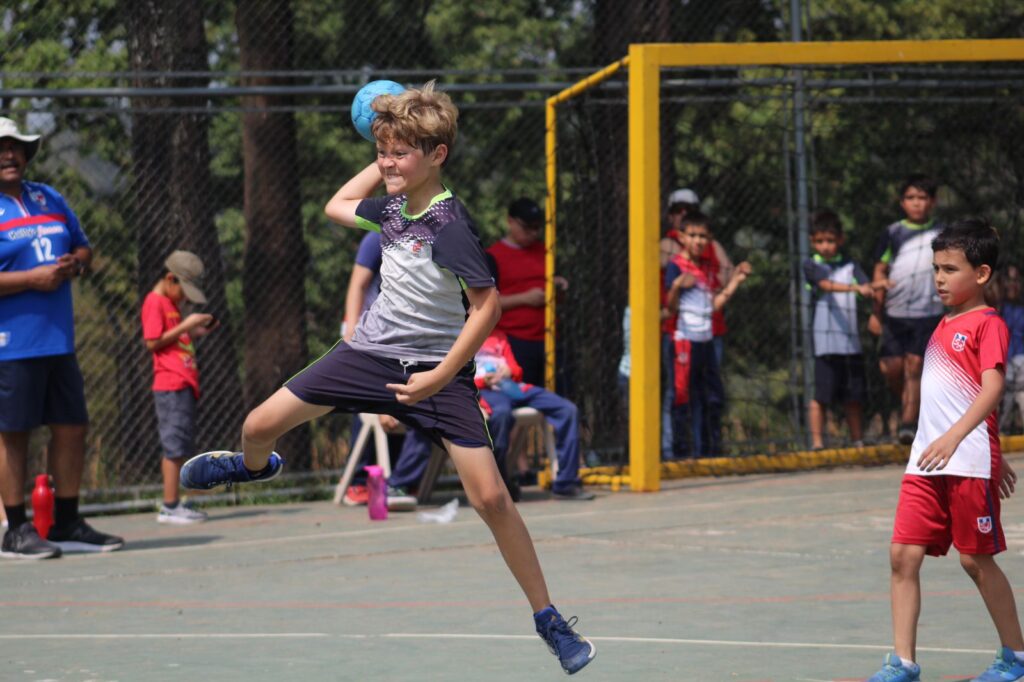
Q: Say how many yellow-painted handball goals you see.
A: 1